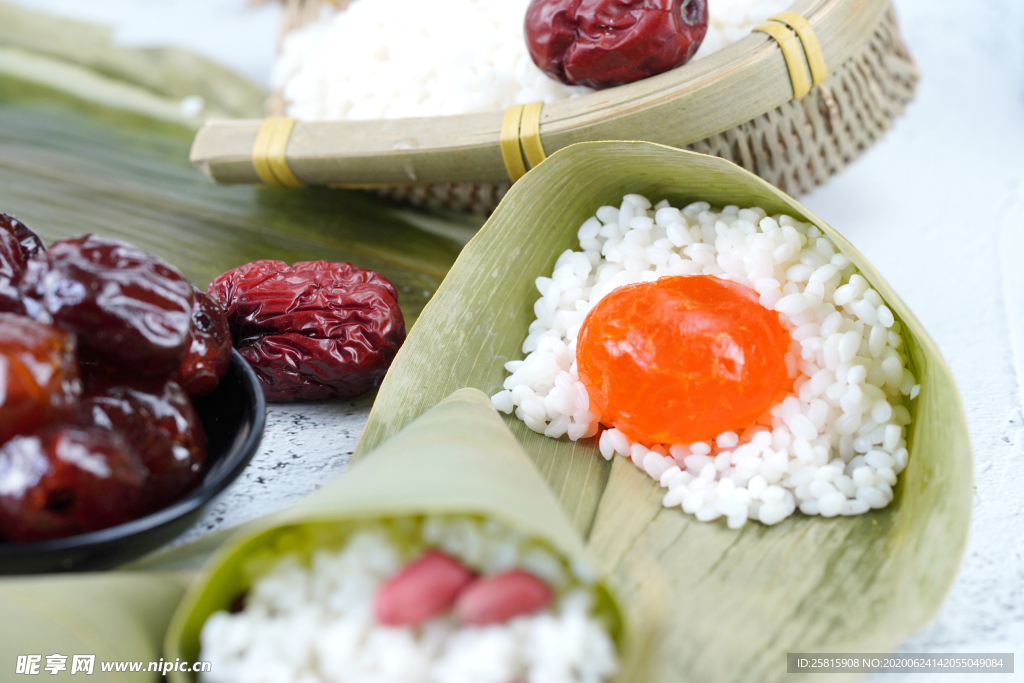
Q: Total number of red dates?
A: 8